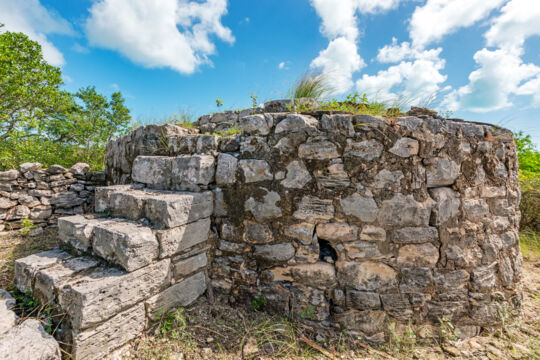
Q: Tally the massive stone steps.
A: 4